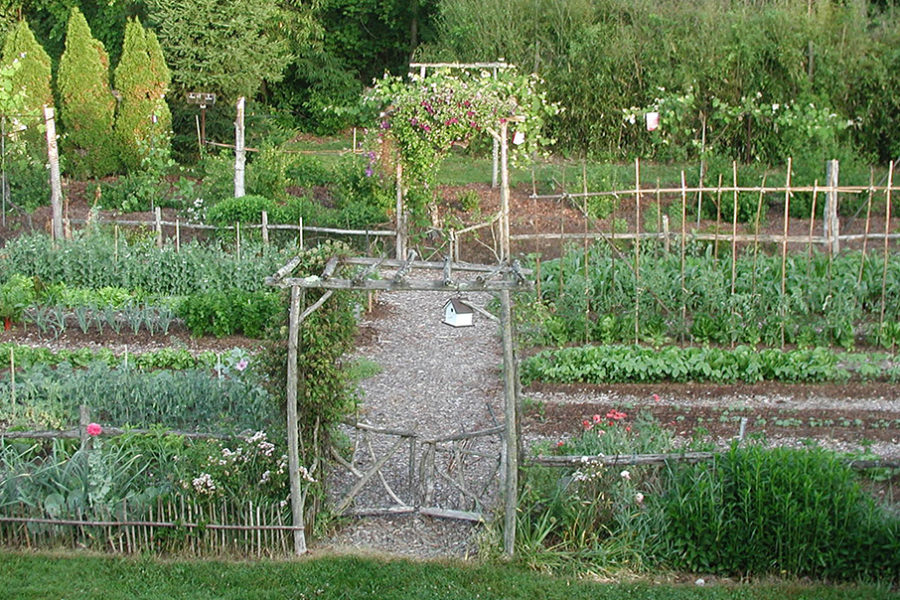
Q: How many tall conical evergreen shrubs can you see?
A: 3